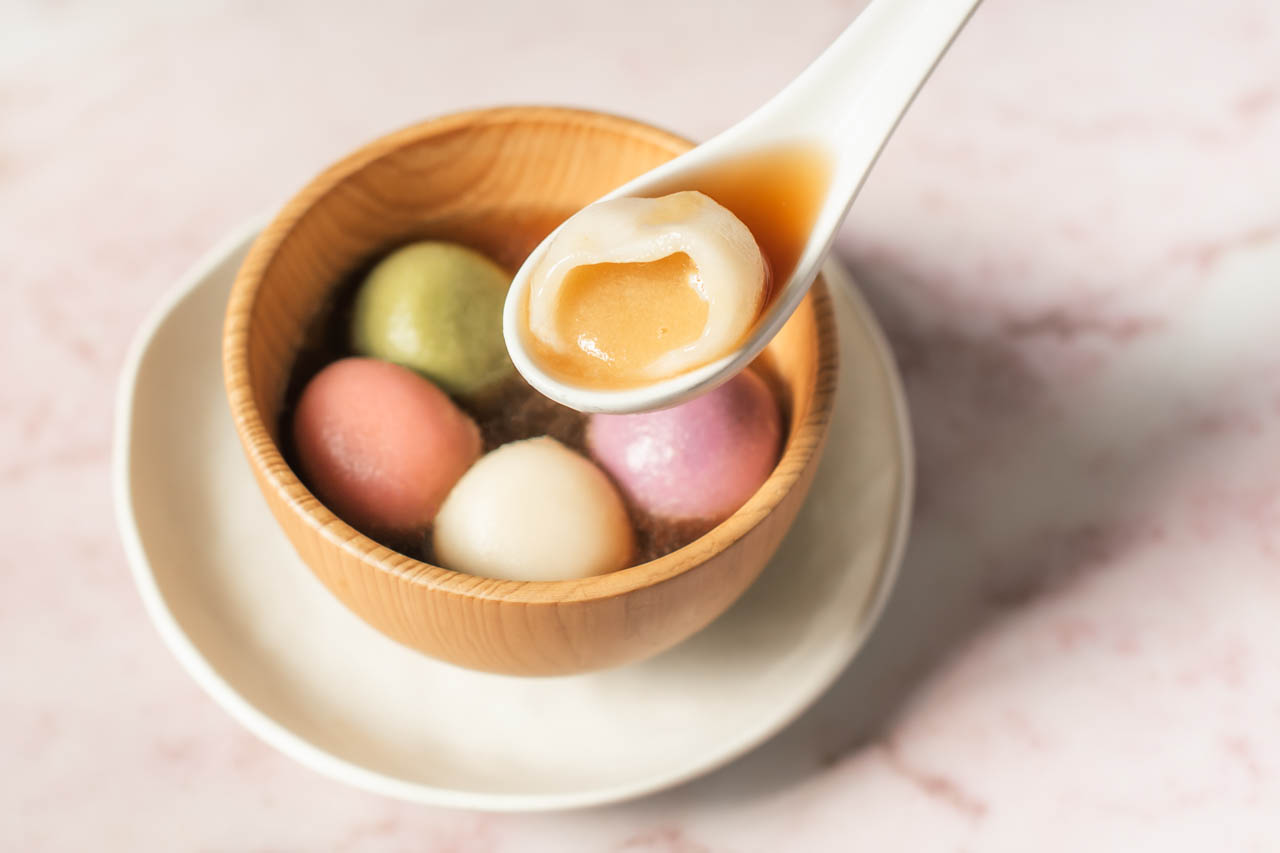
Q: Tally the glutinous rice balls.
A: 5